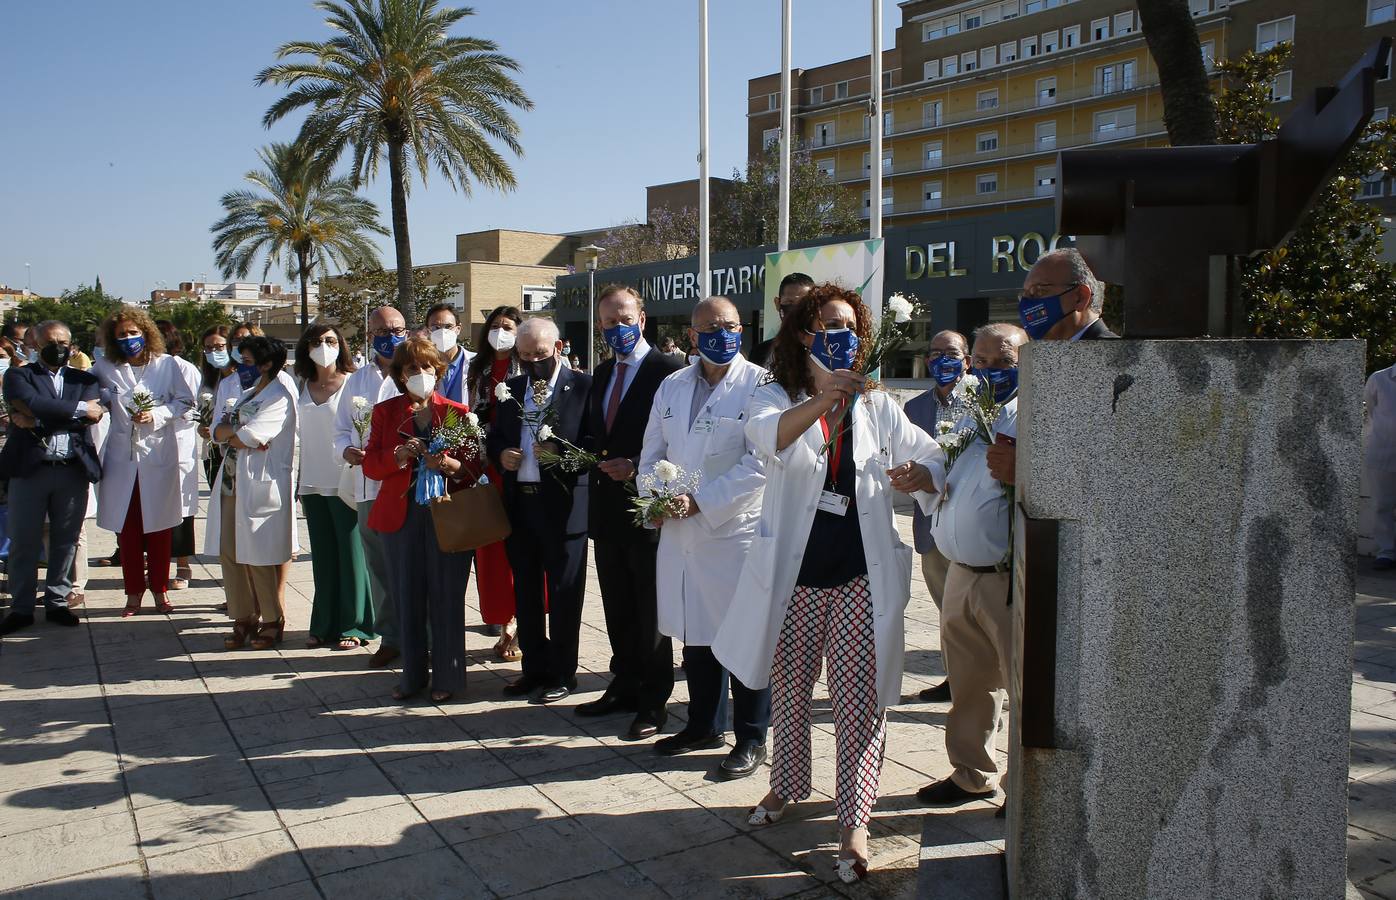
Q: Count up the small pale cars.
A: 0